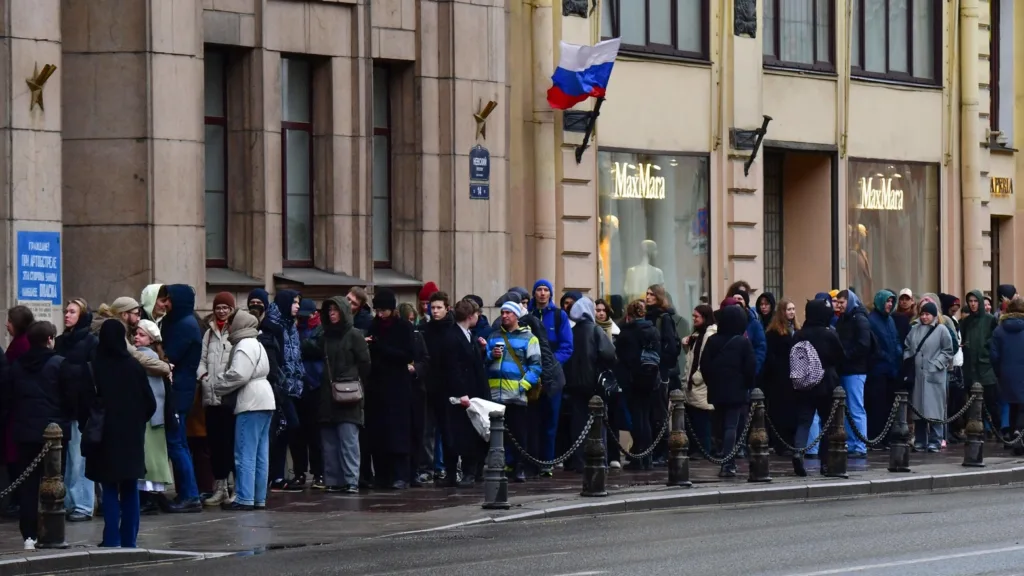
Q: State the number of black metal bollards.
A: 8